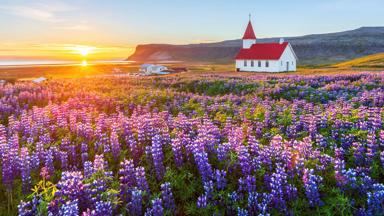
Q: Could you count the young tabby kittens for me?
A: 0